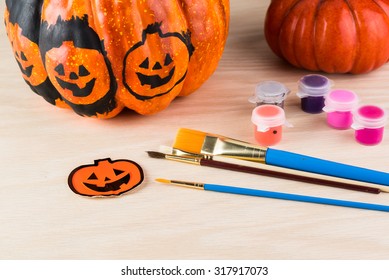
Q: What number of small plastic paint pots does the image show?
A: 5